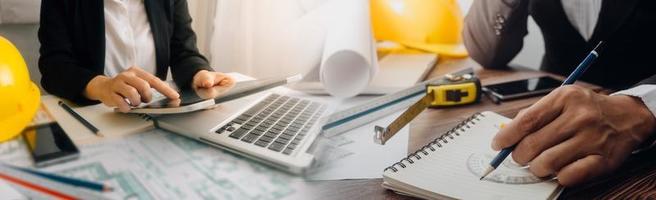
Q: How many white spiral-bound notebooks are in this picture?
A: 1